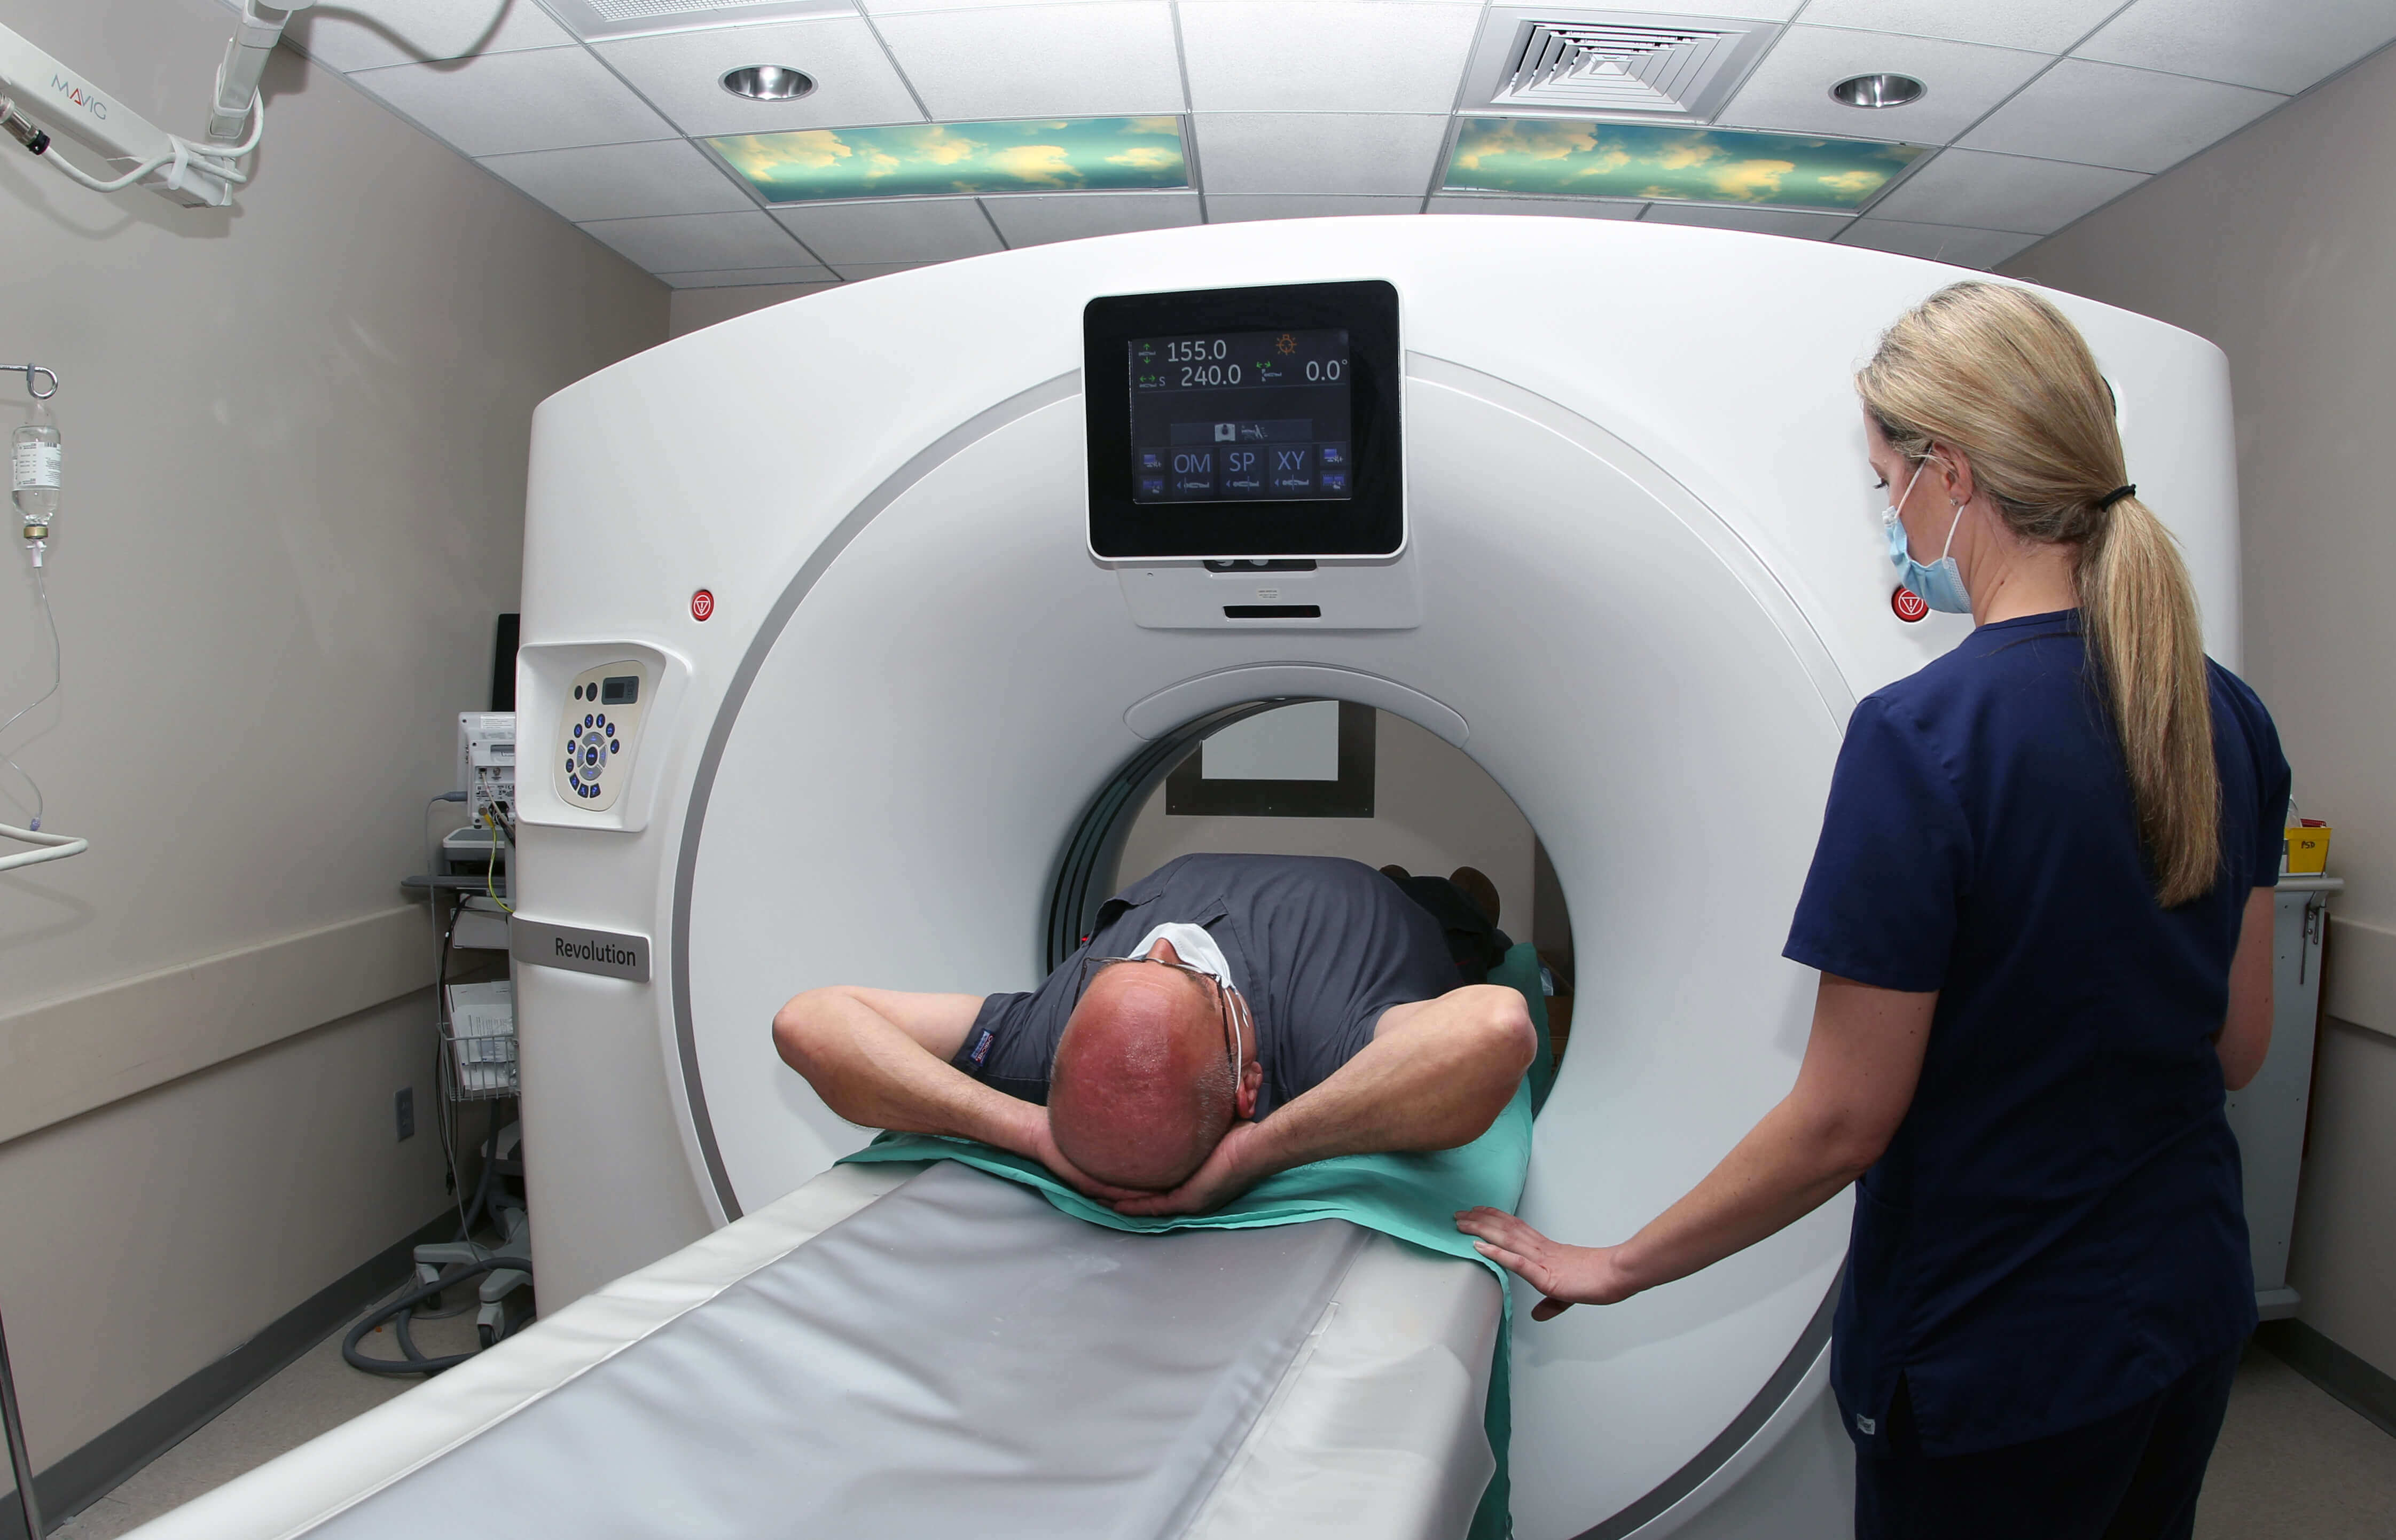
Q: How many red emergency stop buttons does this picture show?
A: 2